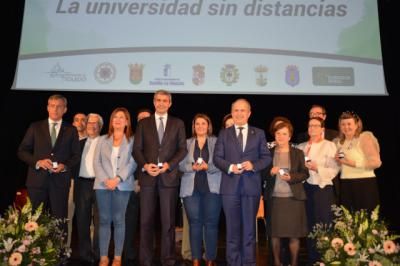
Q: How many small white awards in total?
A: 7